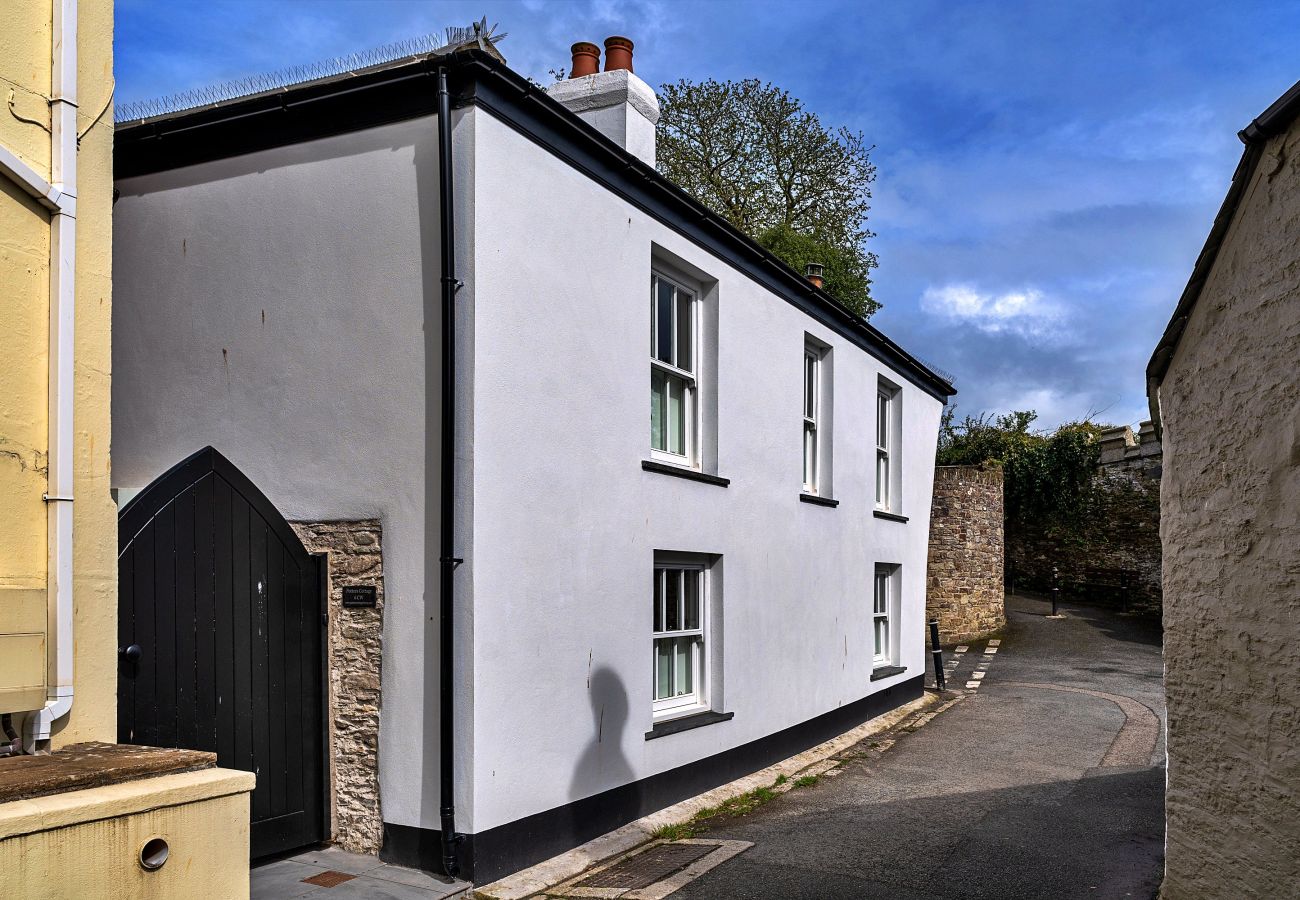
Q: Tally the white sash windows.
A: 5